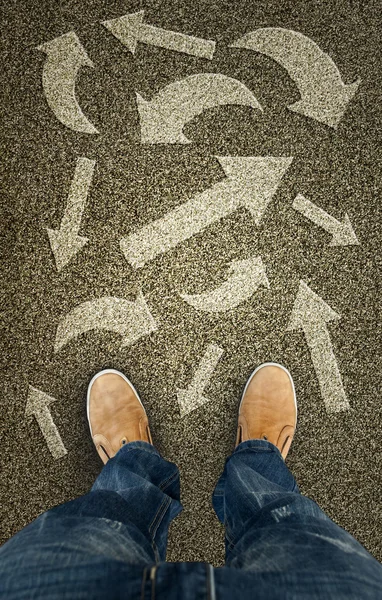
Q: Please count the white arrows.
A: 12